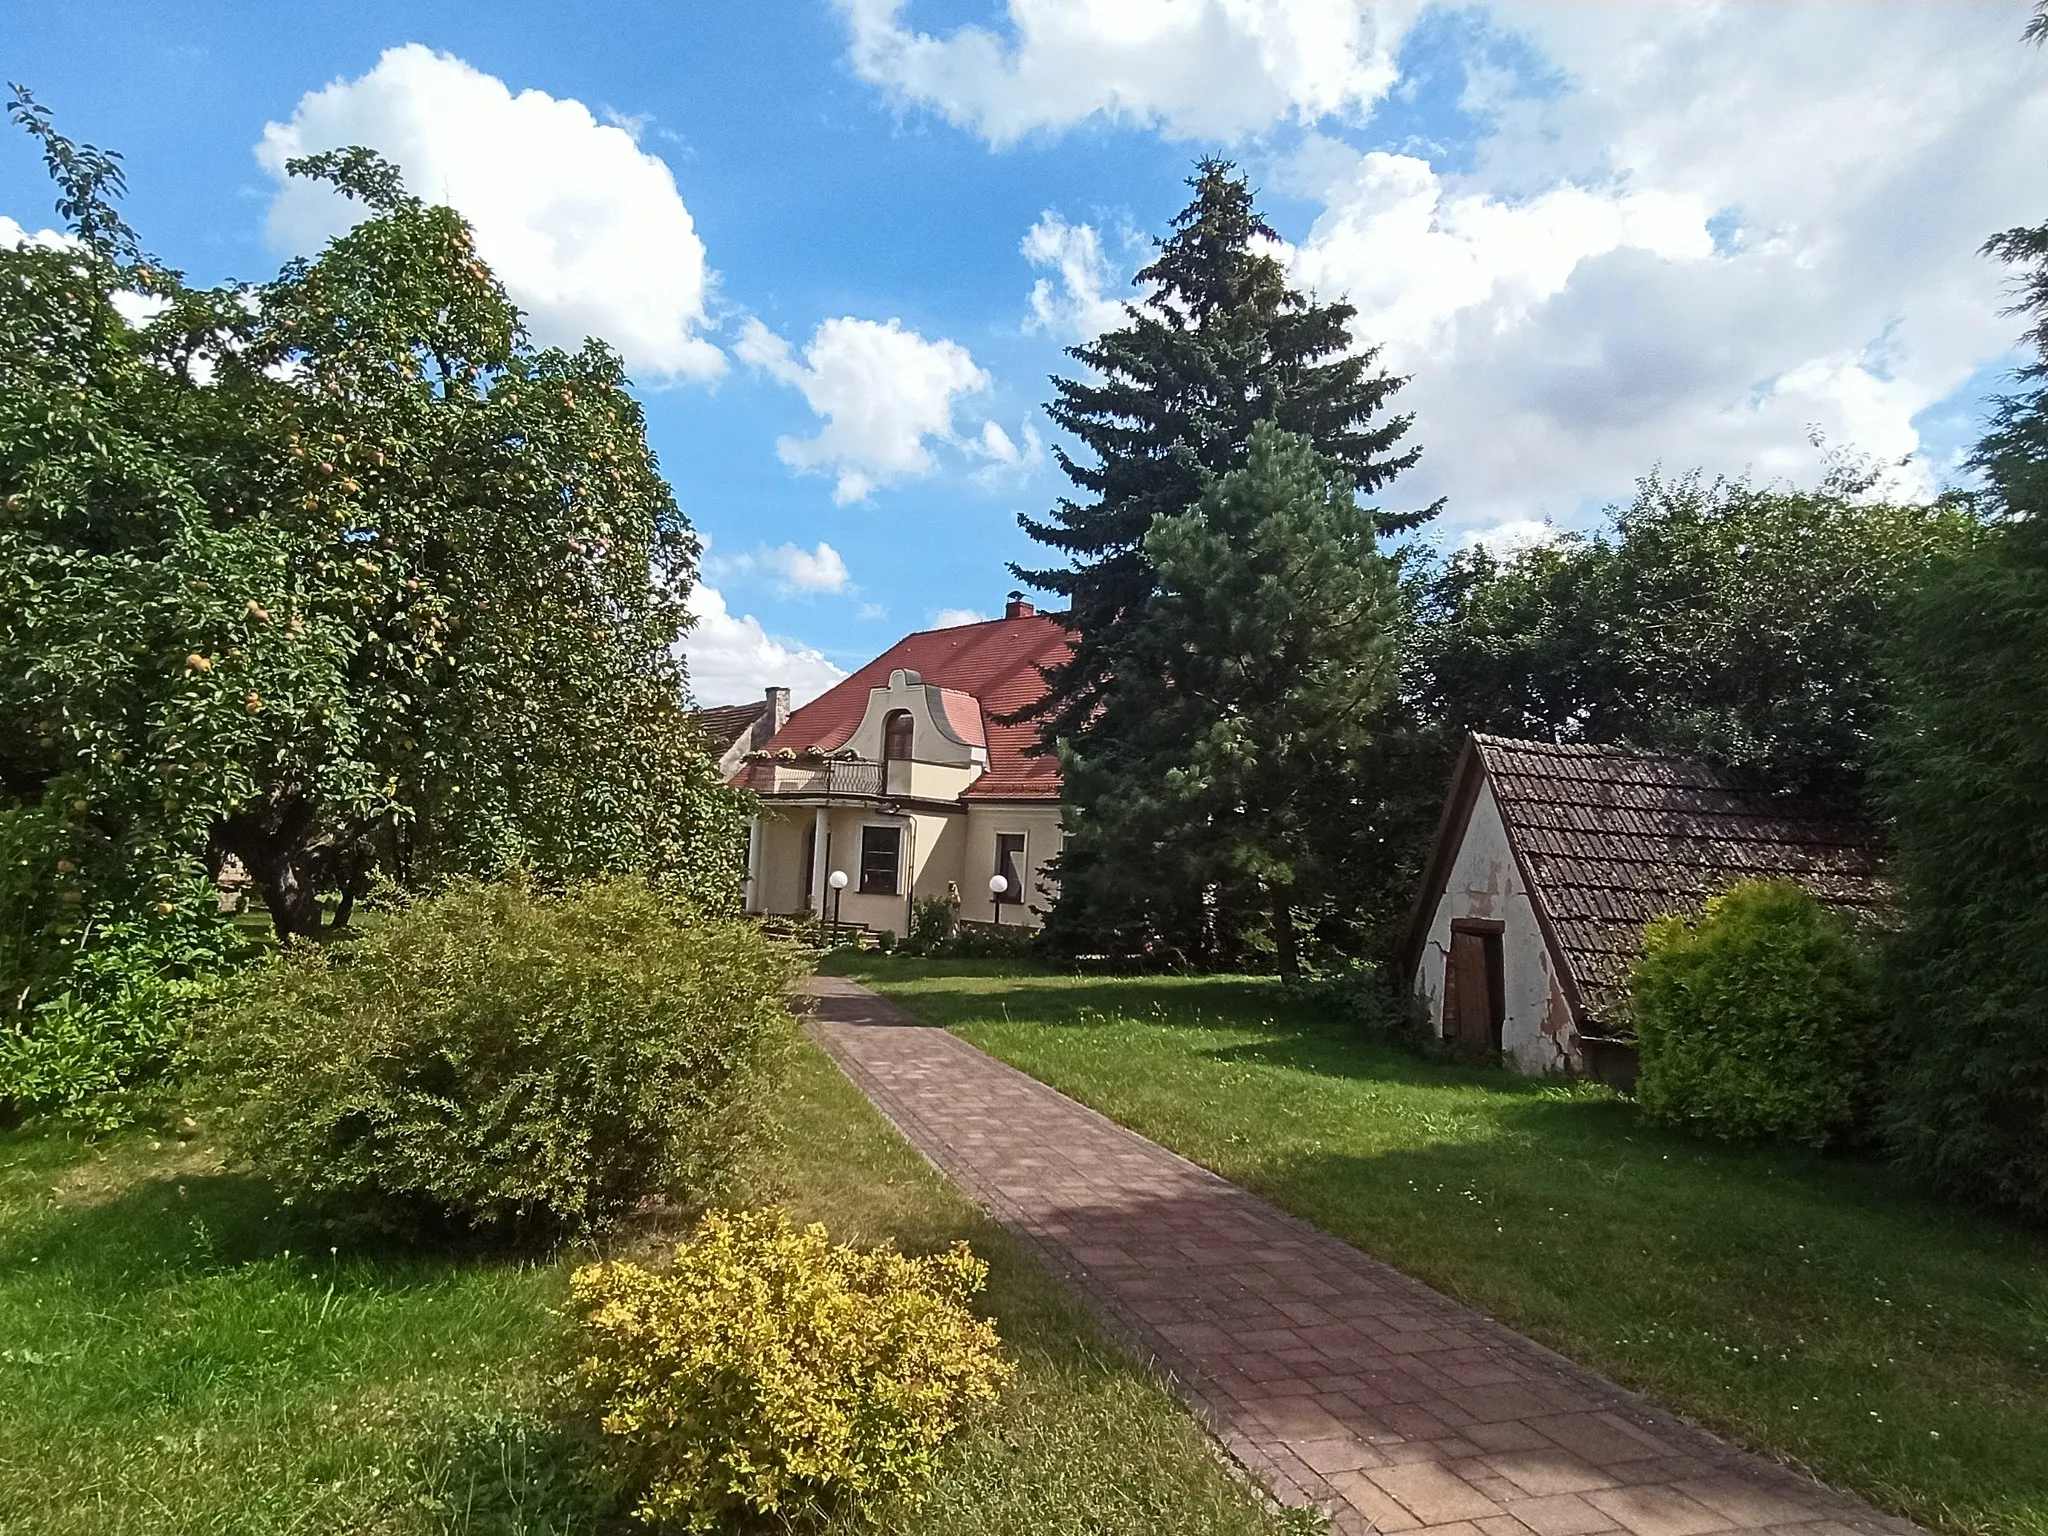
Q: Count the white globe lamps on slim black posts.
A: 2